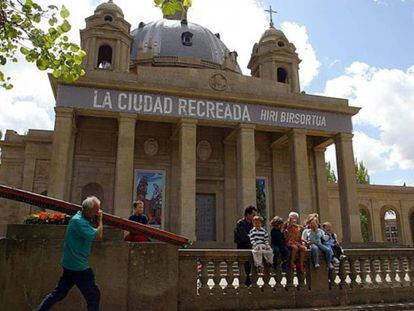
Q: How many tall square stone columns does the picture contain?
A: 6